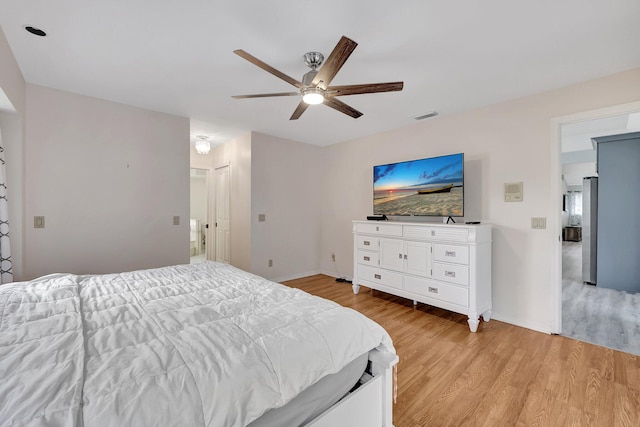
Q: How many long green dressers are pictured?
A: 0